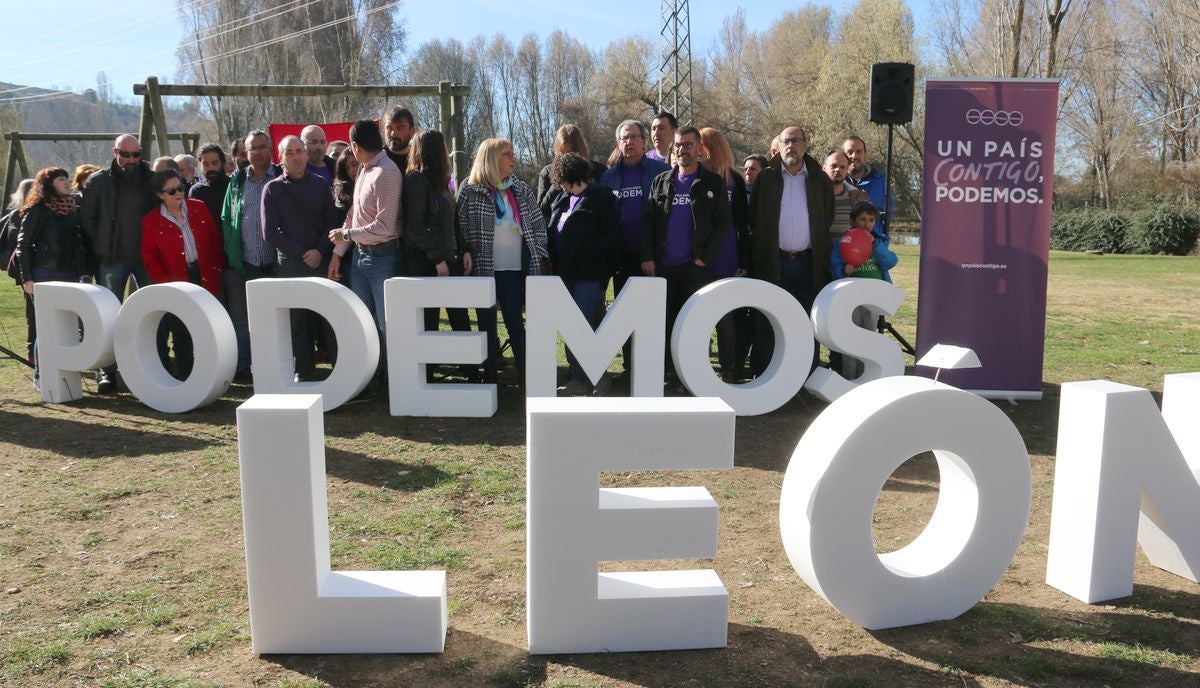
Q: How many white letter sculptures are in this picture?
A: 11